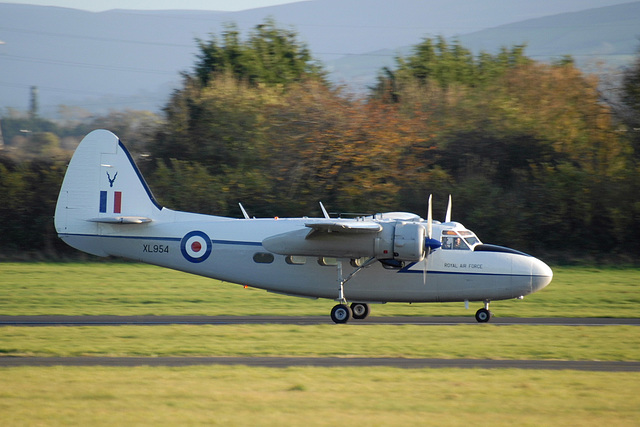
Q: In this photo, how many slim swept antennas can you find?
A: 2